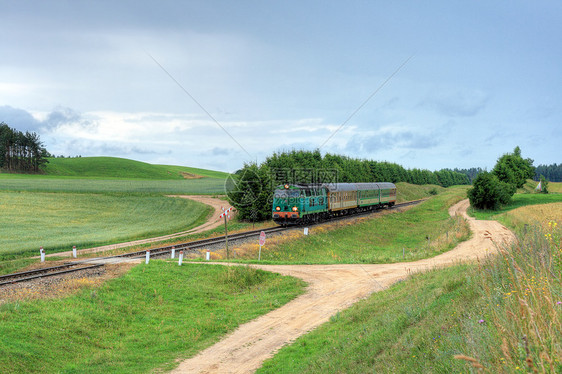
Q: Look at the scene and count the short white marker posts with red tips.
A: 7